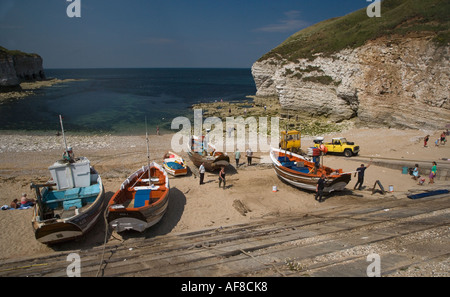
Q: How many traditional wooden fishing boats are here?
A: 5